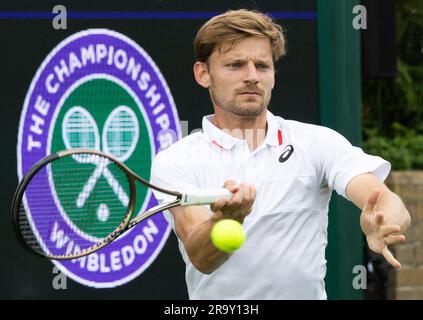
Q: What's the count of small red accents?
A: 2